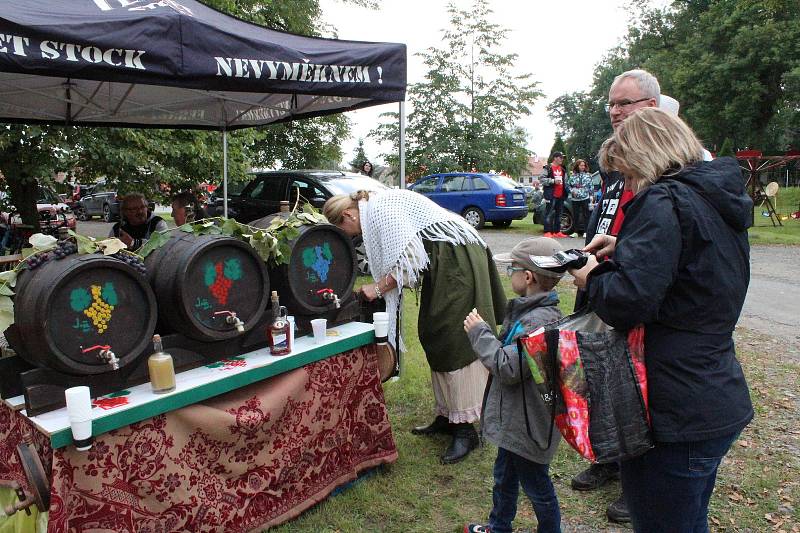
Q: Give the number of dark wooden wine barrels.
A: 3